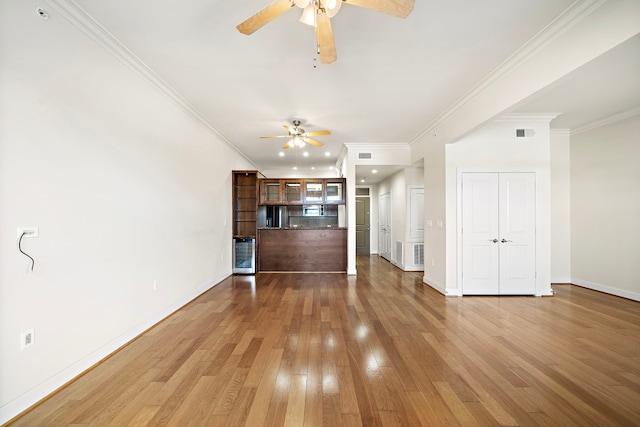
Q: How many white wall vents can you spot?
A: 4